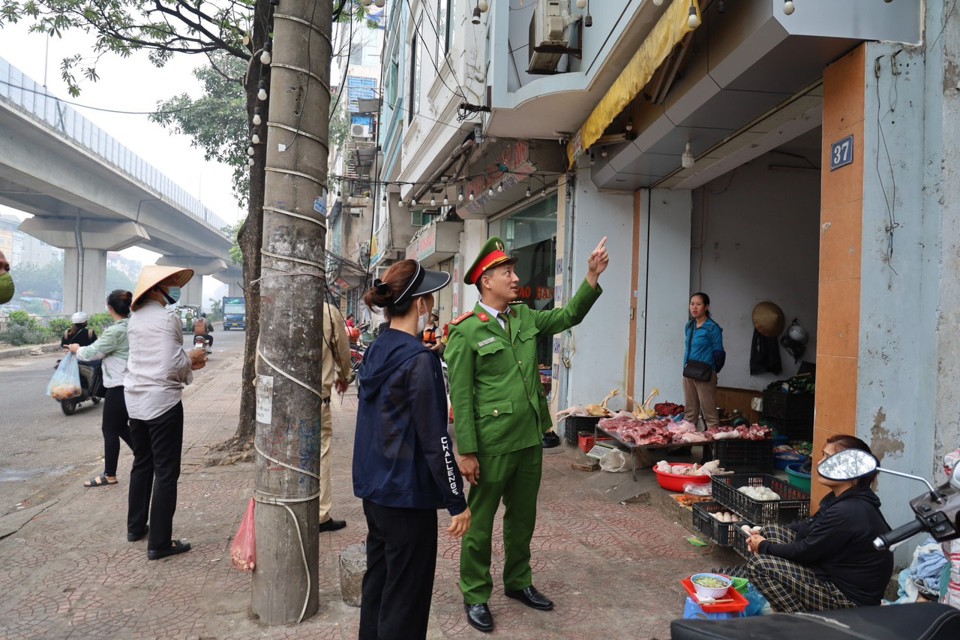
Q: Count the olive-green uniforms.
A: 1